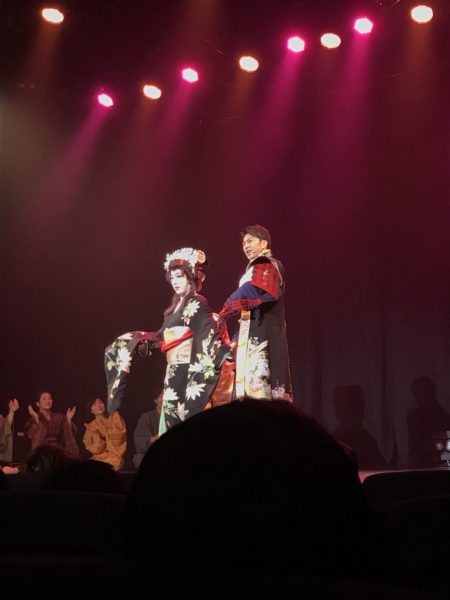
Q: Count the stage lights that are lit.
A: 9